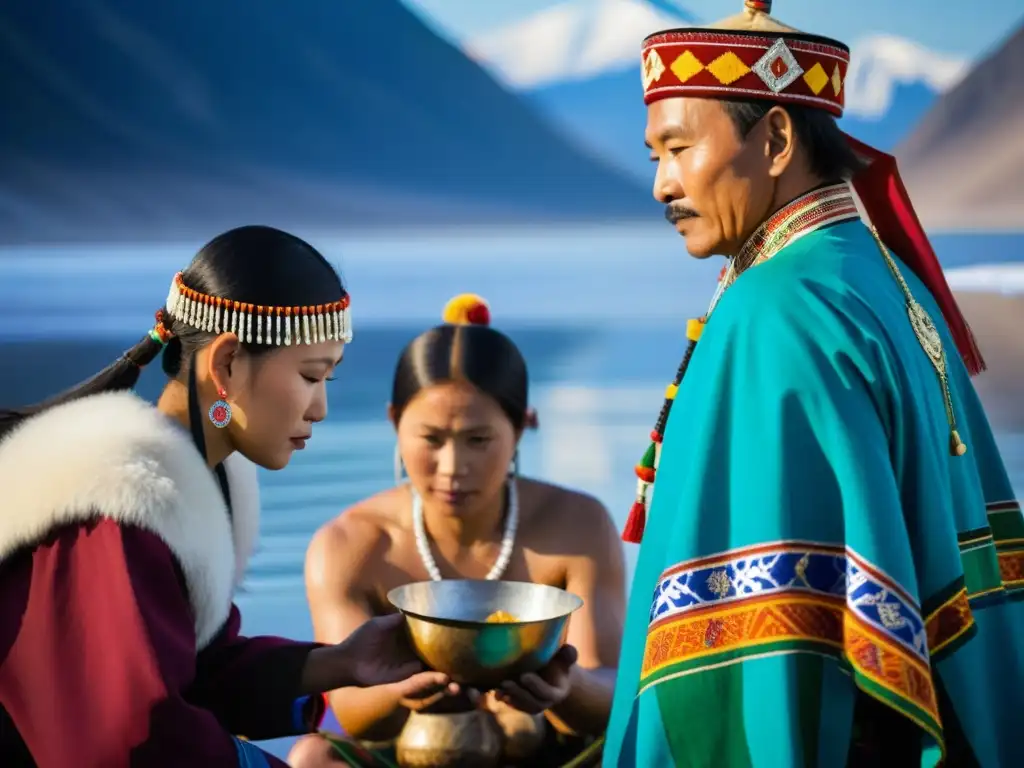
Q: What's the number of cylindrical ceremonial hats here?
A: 1